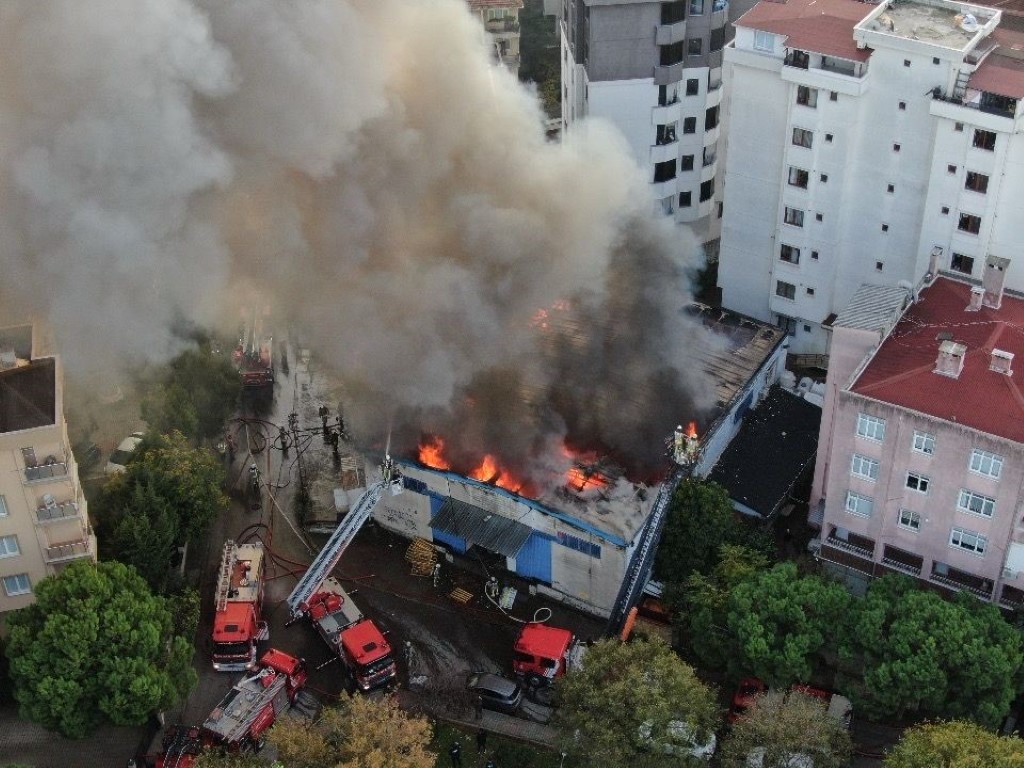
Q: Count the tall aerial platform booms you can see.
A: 2